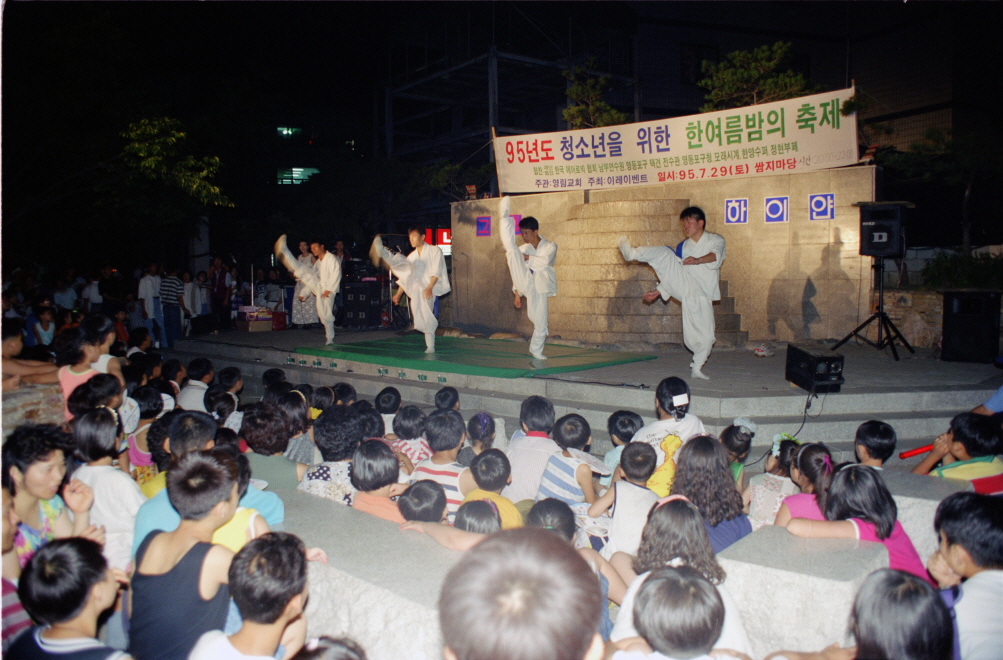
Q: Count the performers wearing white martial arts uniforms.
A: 4